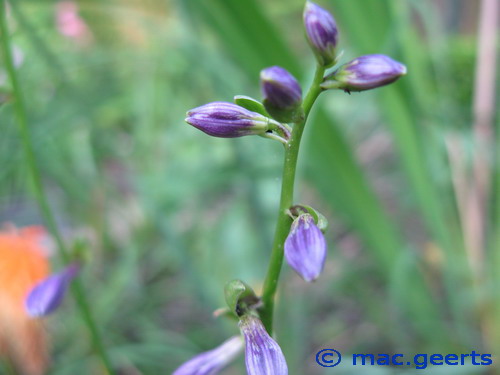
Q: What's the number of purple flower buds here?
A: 8